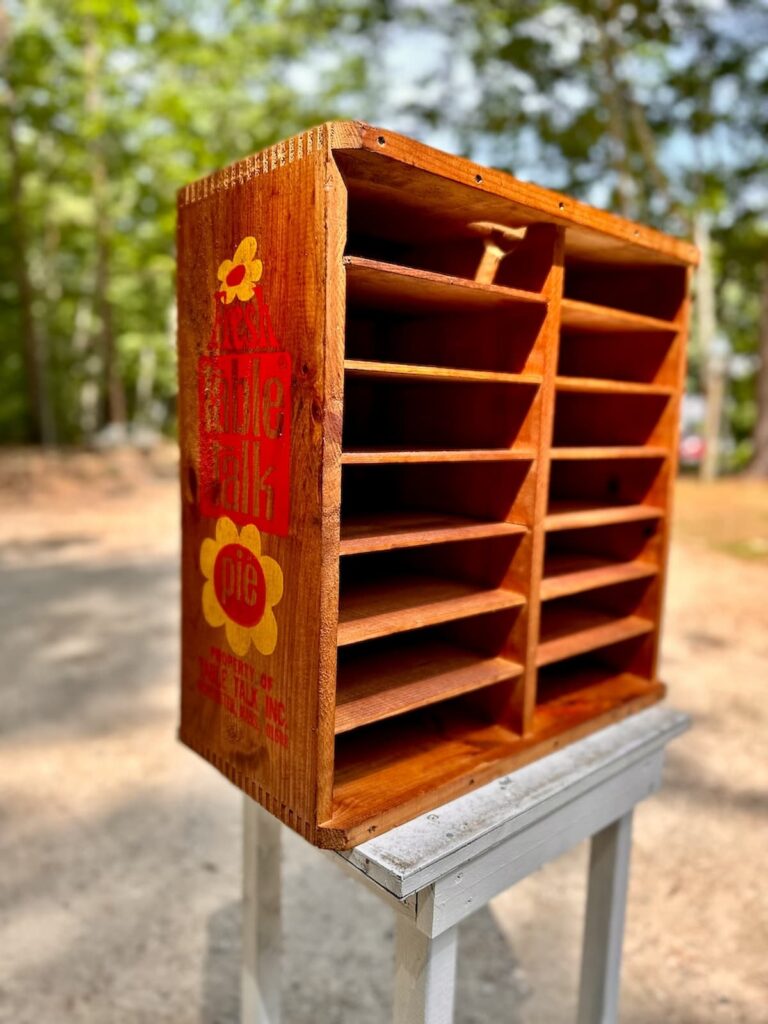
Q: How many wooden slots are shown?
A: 14